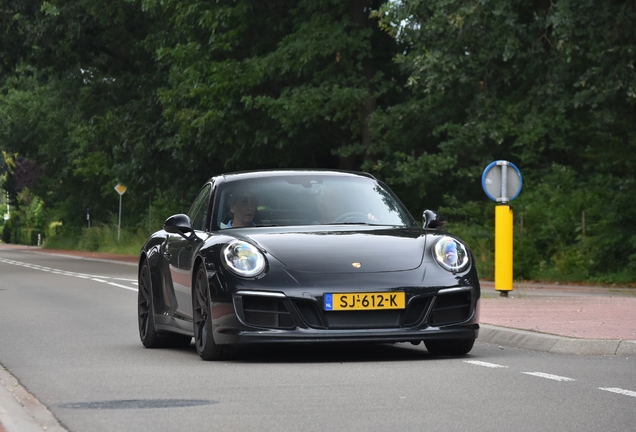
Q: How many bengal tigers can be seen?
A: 0